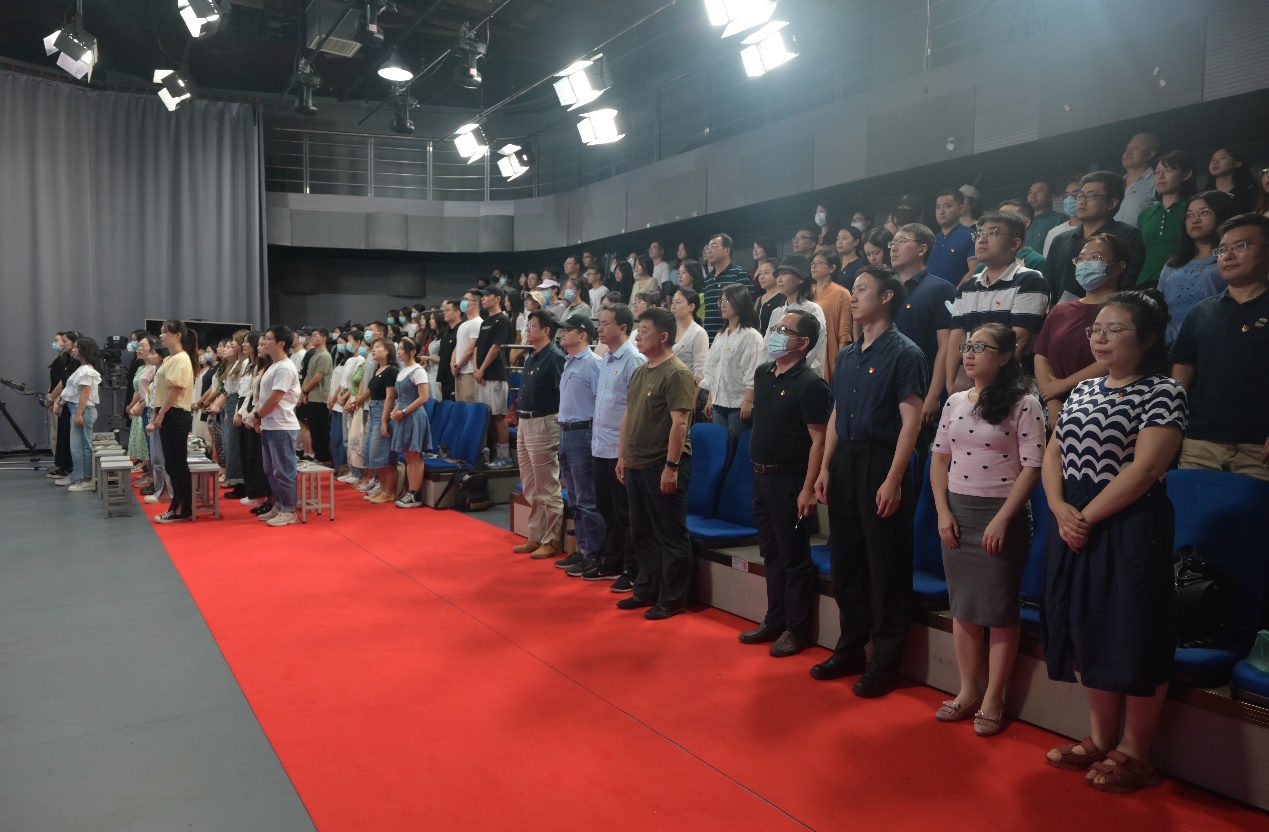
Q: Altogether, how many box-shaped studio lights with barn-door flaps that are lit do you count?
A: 9